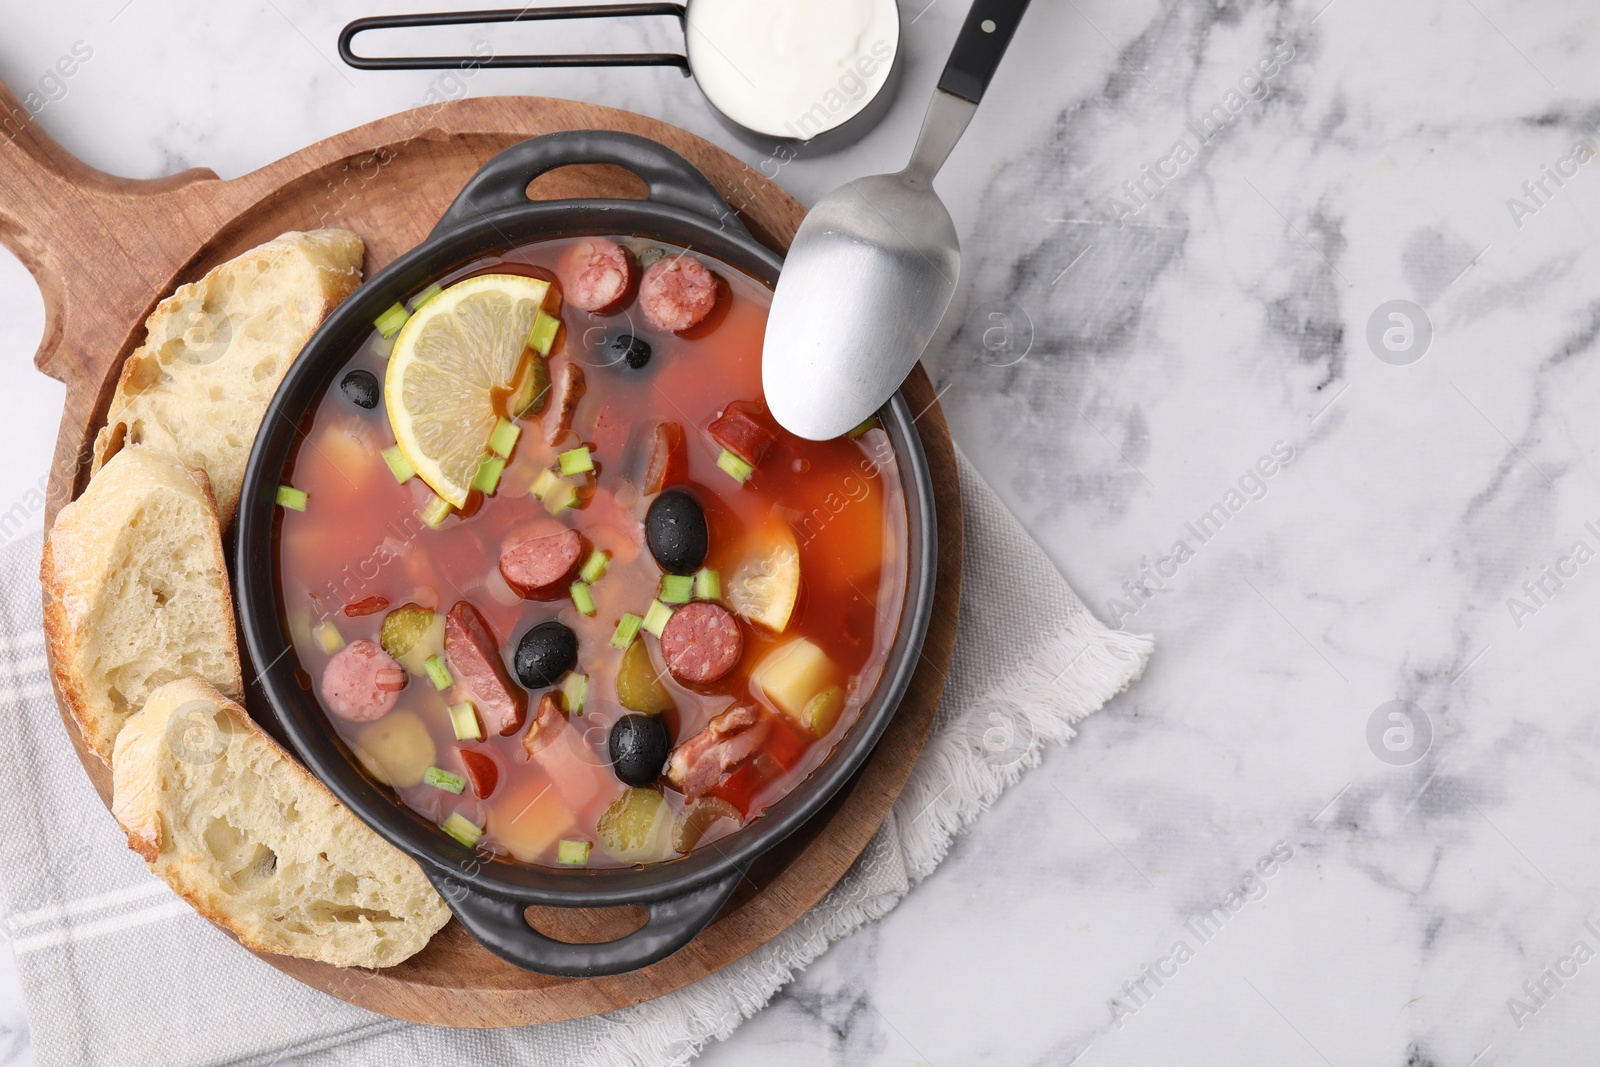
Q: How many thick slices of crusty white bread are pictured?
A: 3